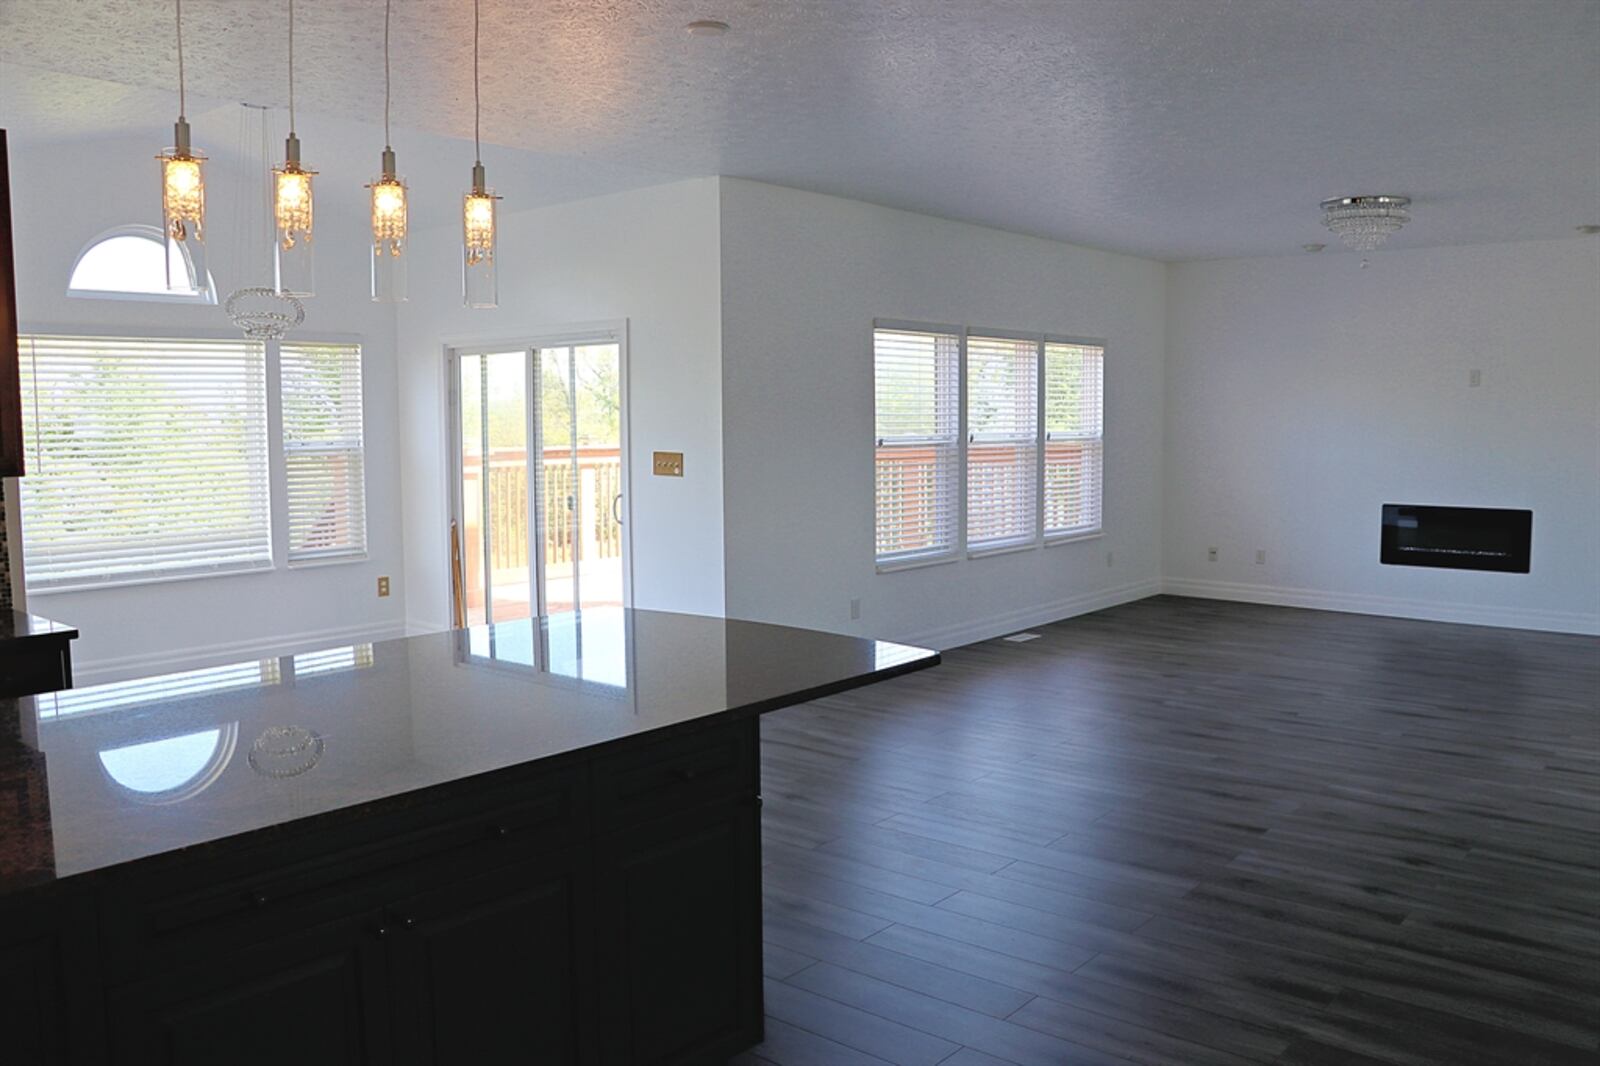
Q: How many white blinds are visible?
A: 5